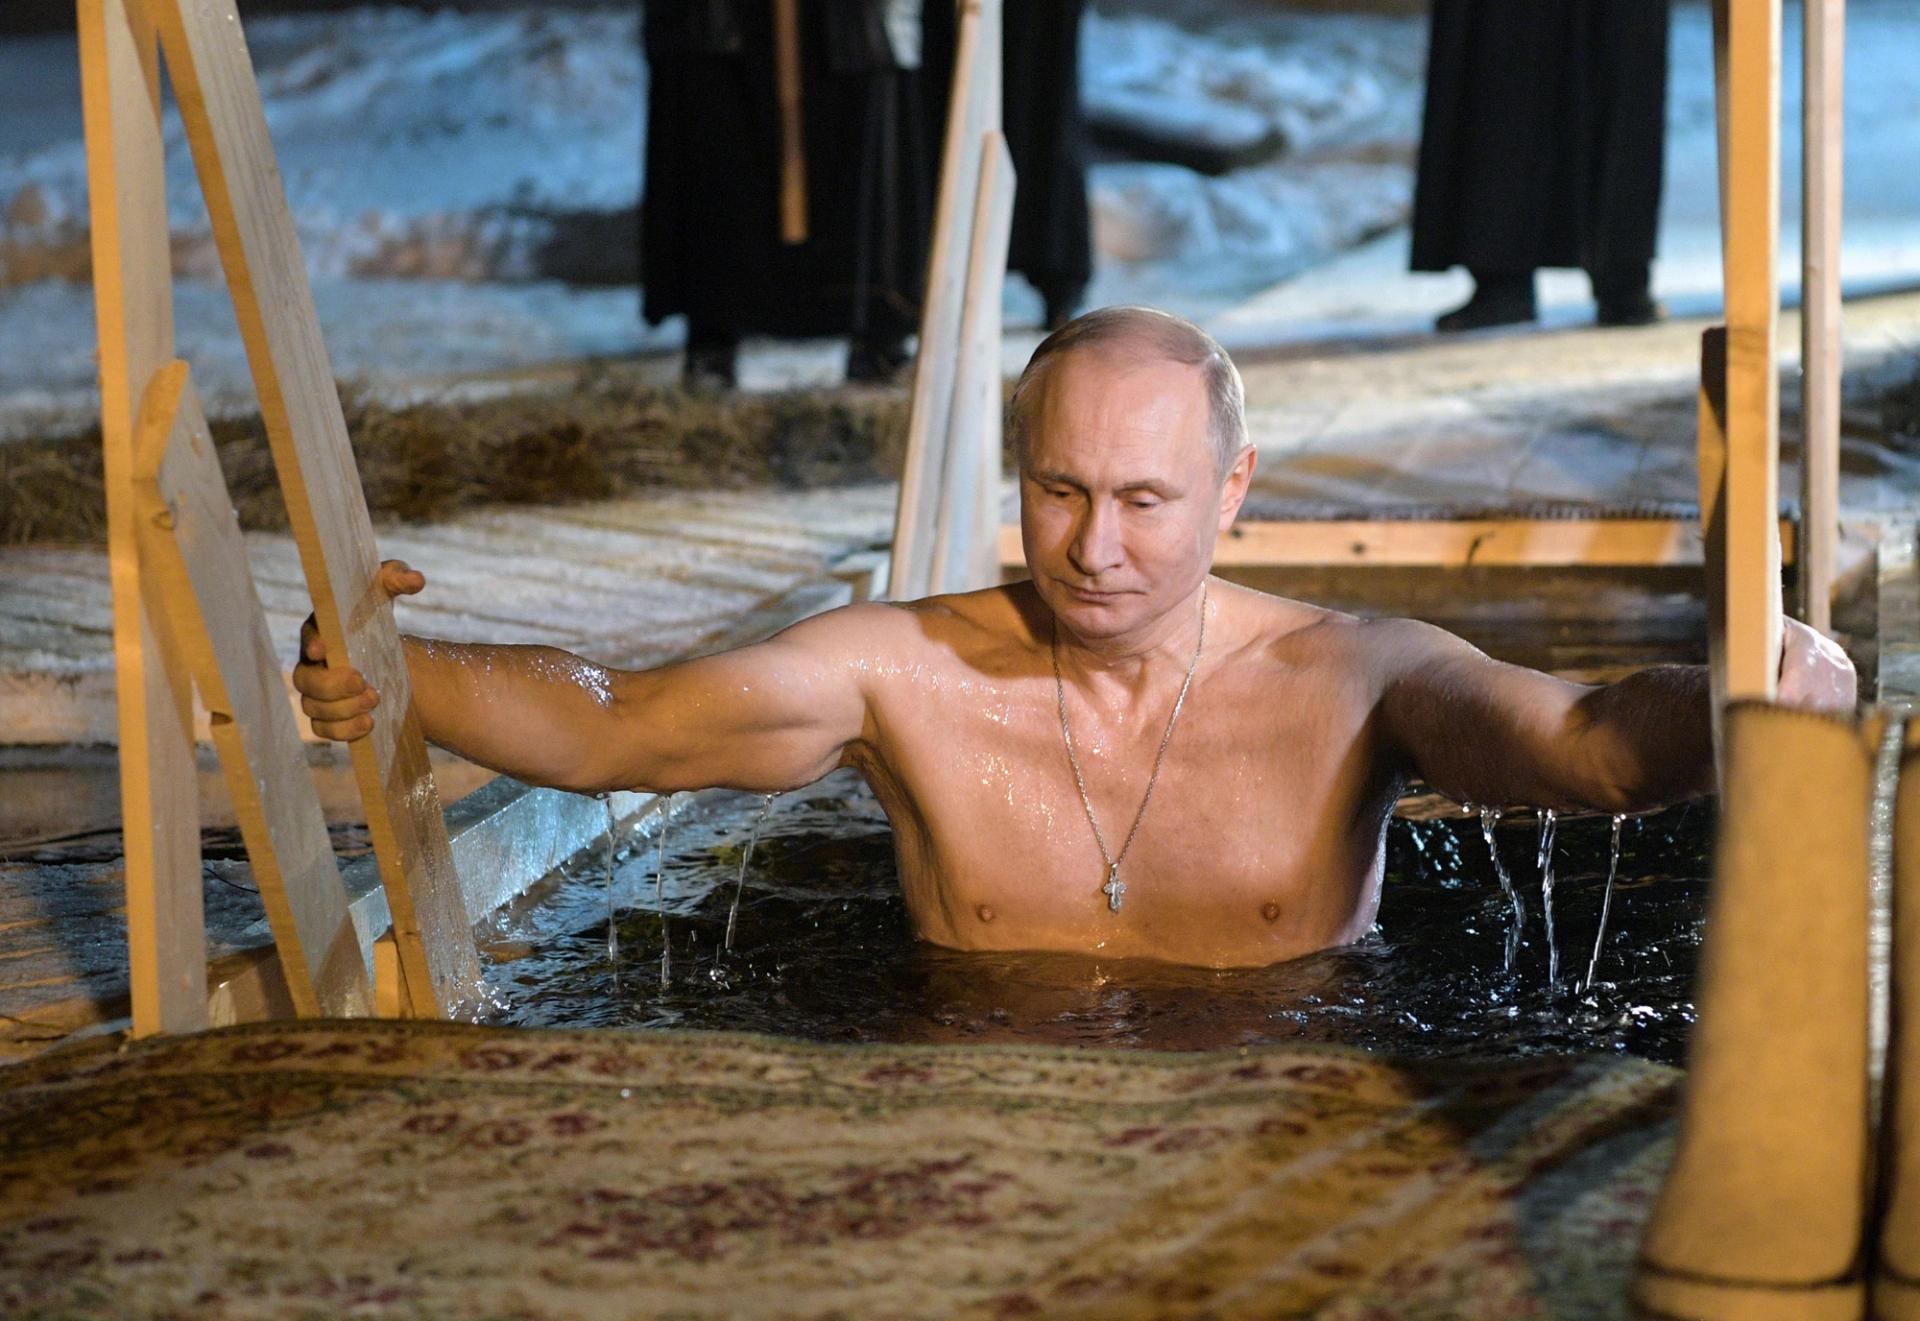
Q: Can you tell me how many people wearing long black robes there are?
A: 3